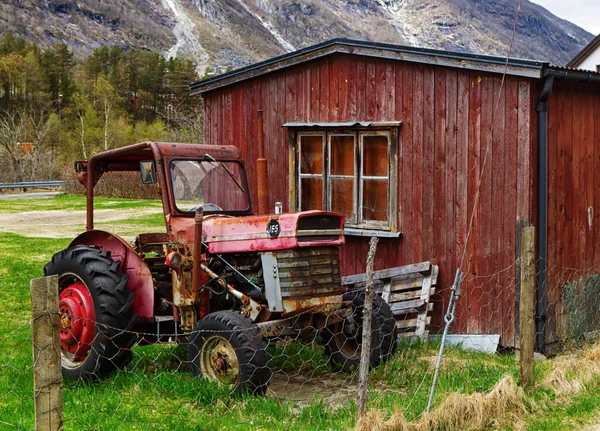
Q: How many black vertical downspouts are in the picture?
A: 1